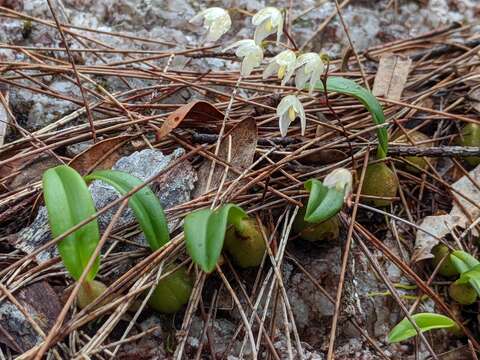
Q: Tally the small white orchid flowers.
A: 7